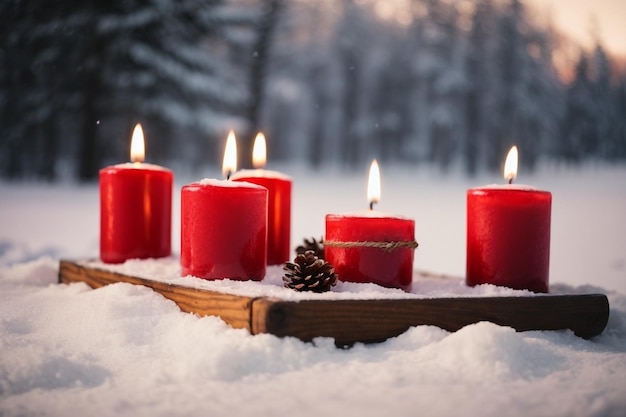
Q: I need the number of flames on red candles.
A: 5